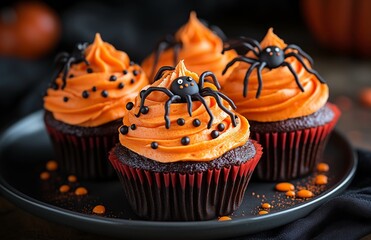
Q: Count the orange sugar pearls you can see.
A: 14